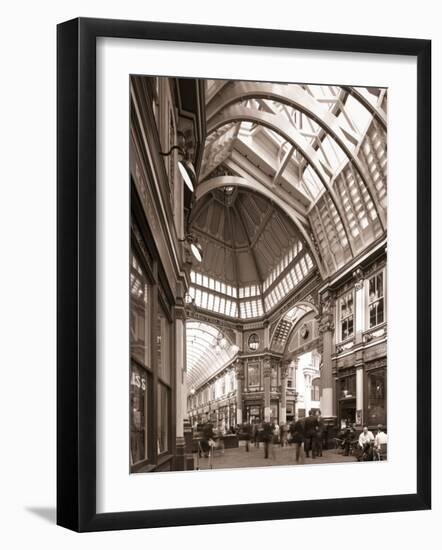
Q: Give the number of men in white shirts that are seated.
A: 2